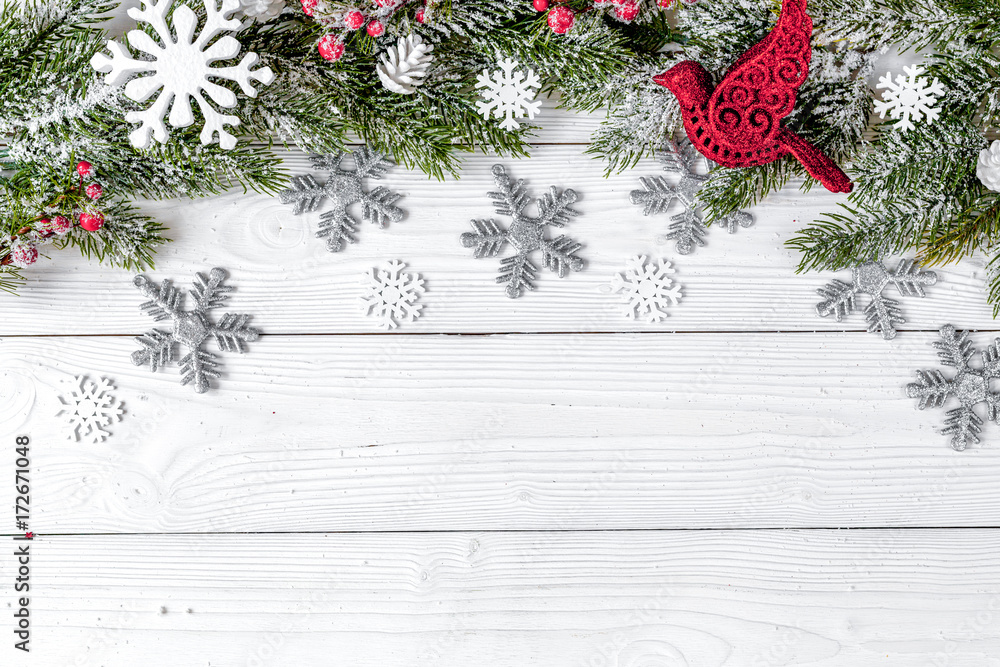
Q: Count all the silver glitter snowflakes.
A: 6